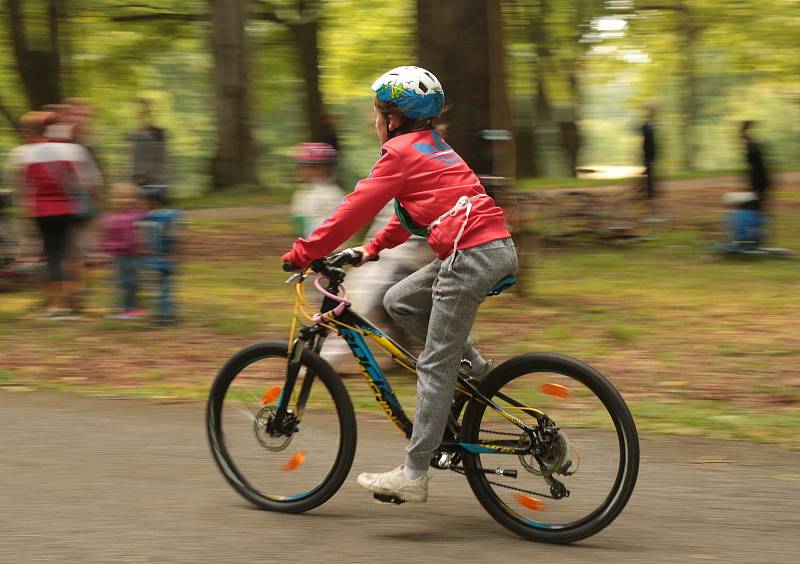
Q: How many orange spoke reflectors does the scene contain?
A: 4